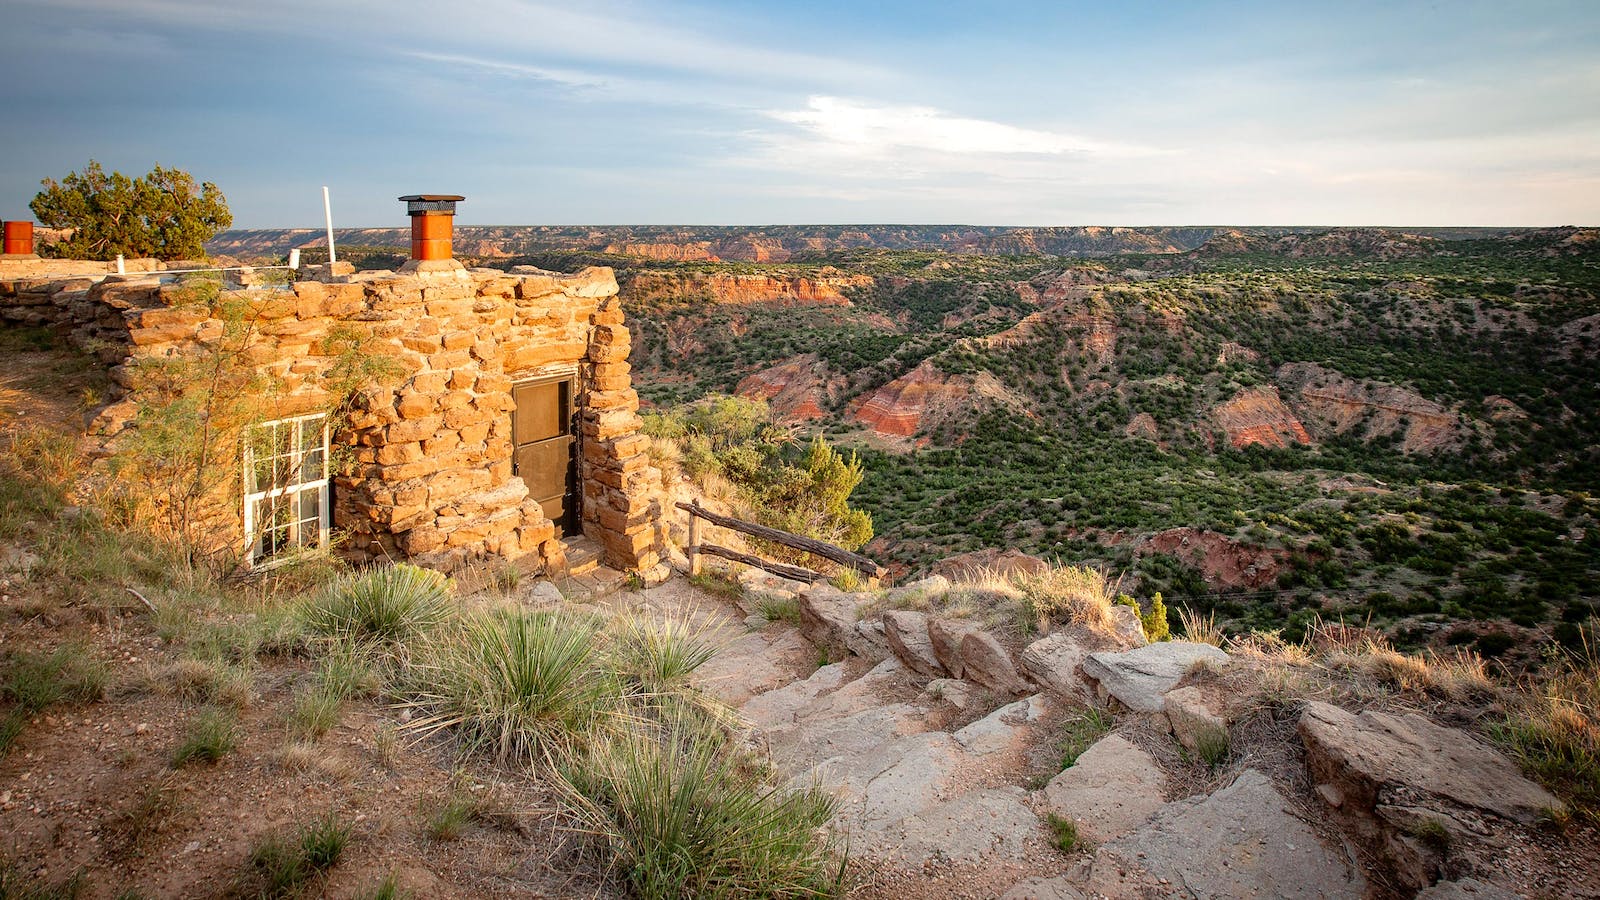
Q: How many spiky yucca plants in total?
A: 4